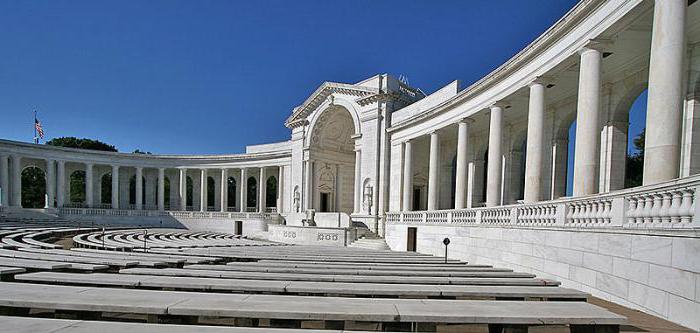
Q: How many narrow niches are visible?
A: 2